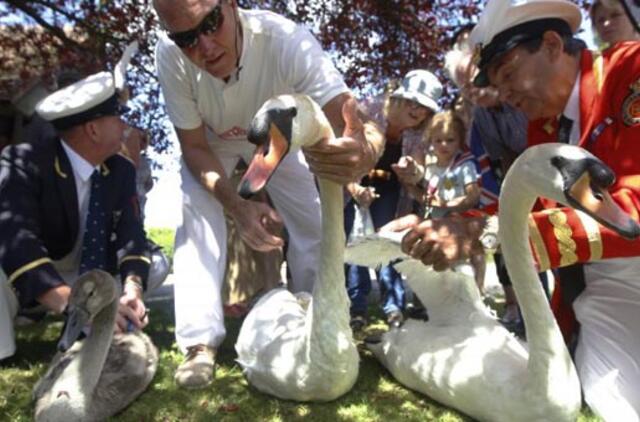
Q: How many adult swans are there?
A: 2